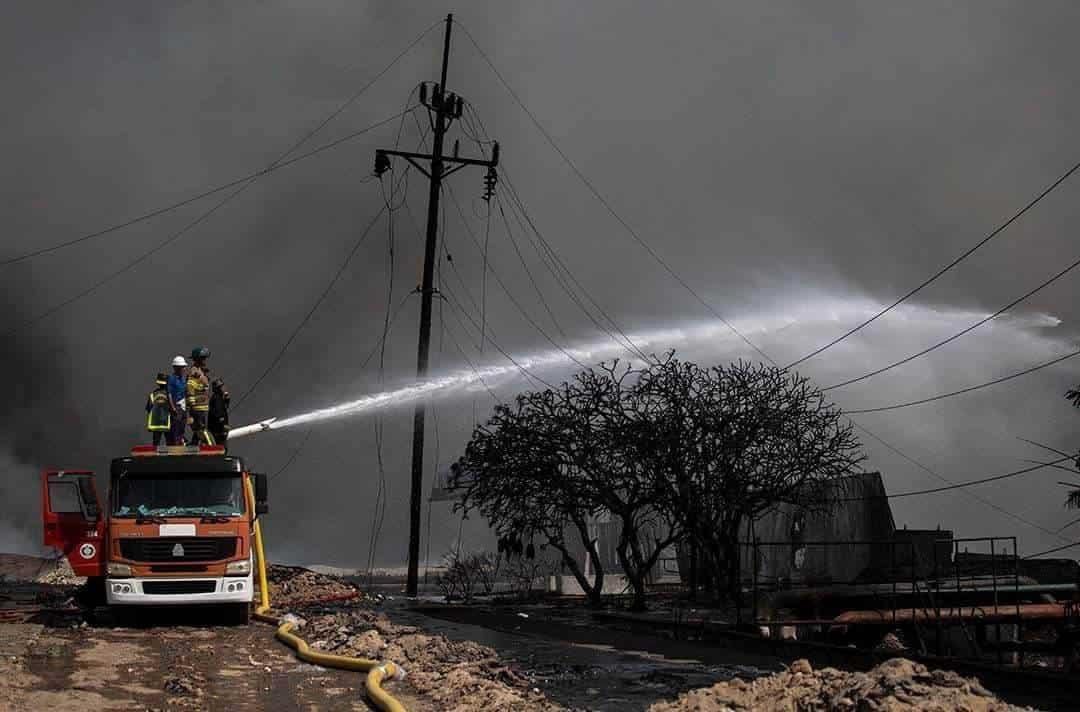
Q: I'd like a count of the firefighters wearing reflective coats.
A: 2